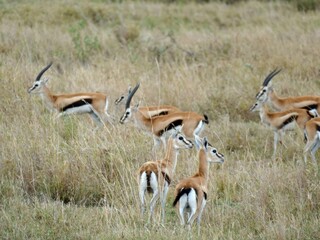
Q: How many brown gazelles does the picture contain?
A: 8